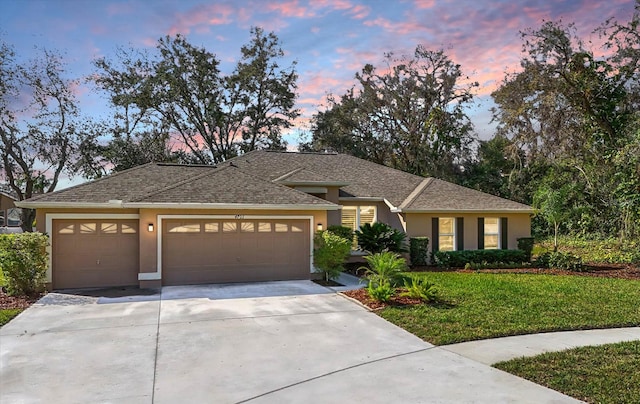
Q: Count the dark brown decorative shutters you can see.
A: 4